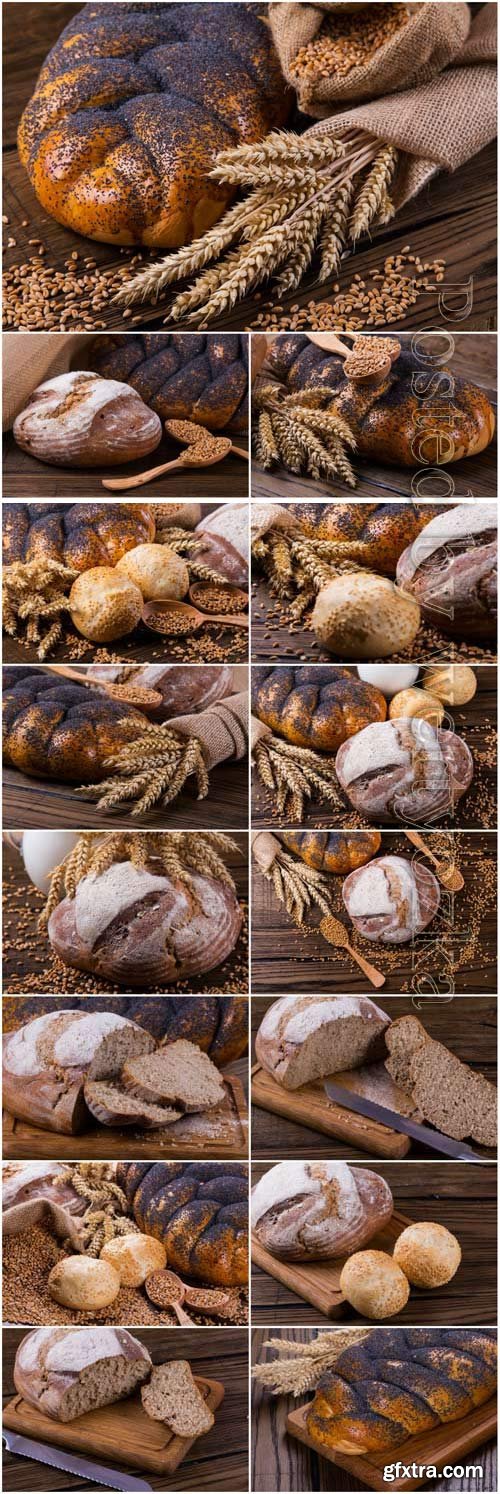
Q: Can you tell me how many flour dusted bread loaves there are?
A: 12